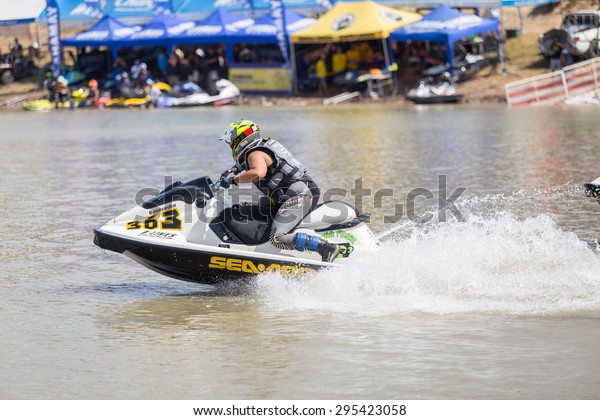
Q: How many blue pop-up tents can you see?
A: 5